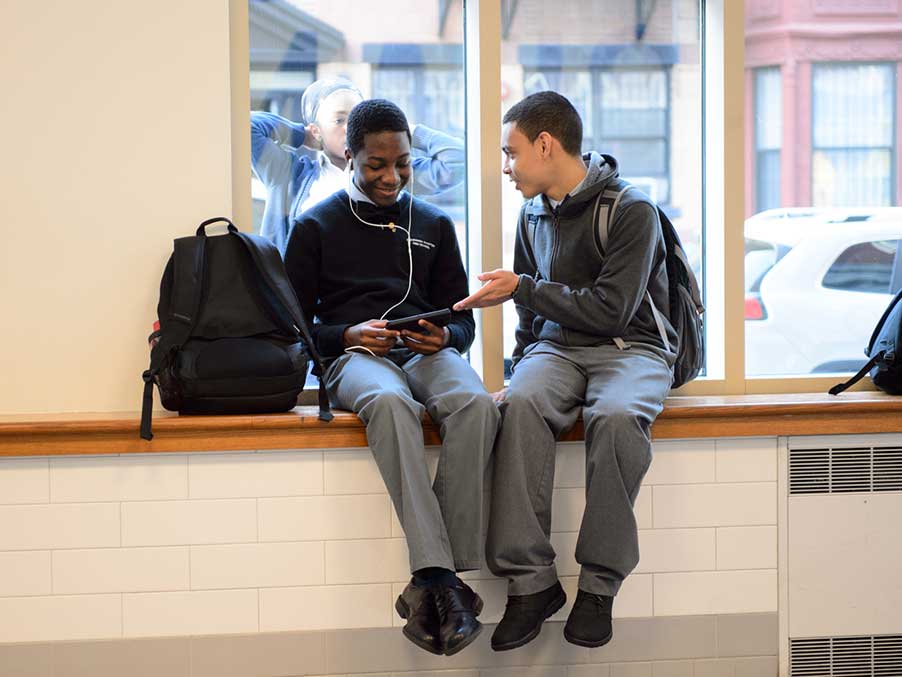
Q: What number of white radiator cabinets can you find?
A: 1